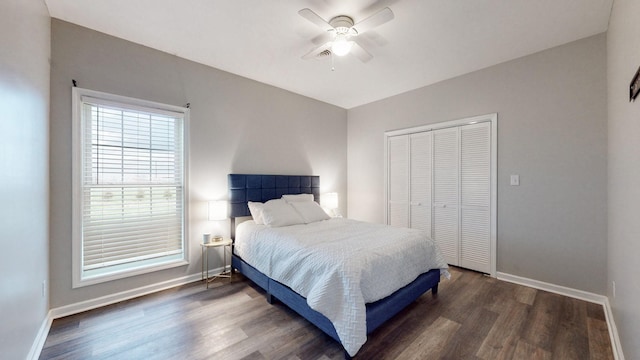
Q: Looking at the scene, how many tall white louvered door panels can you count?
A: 4